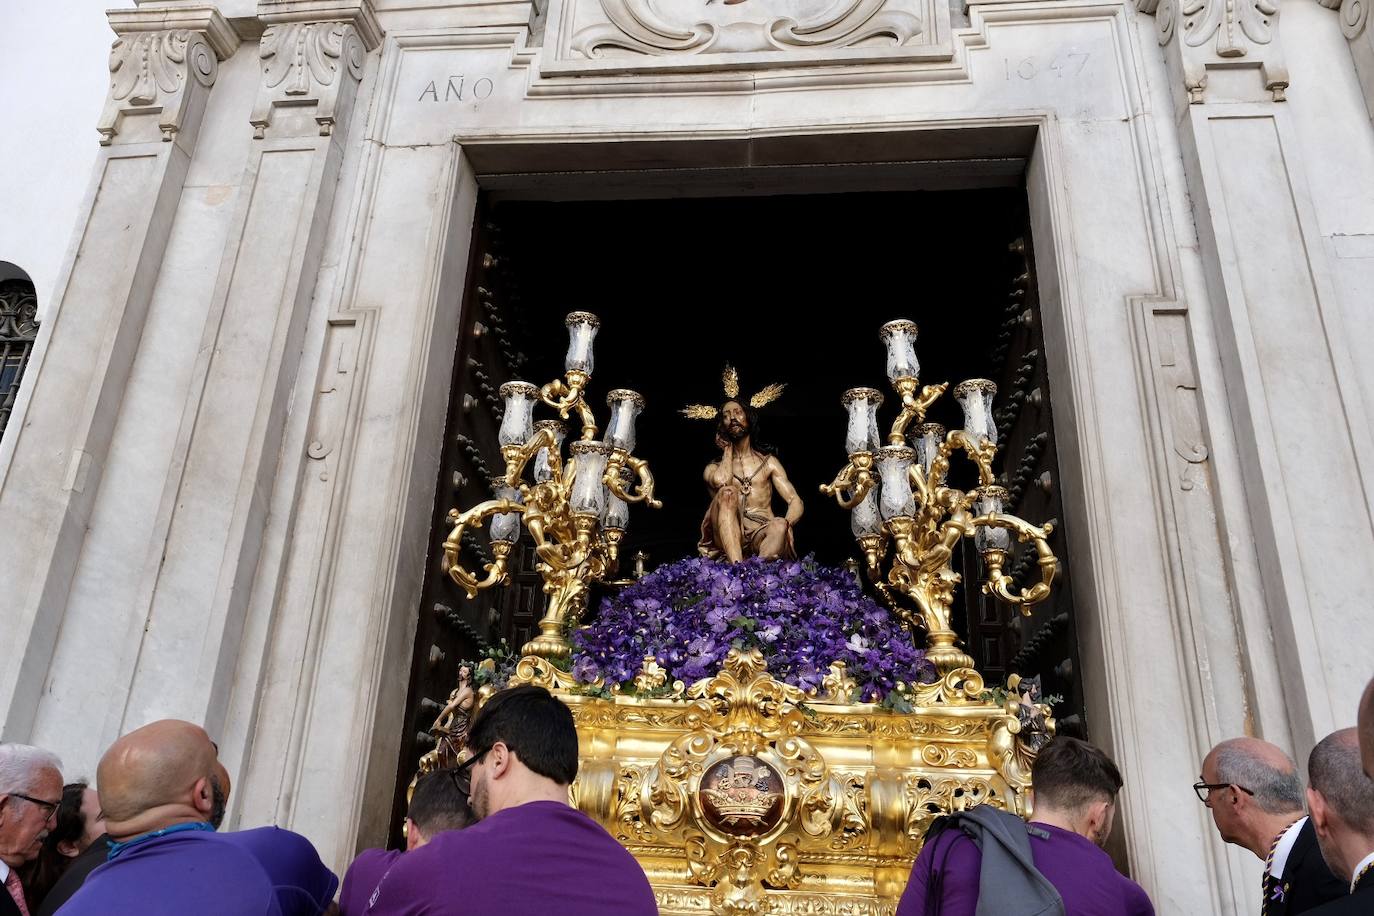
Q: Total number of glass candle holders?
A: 14